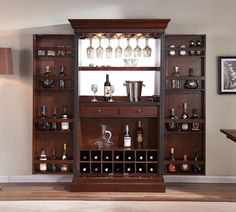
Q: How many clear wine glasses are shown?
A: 9